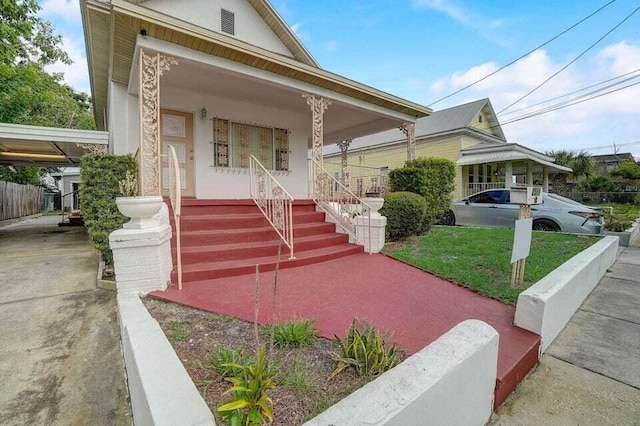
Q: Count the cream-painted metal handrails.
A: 3